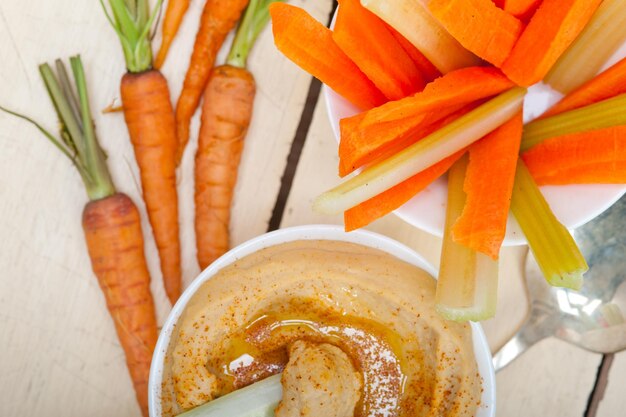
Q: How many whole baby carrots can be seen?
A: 5